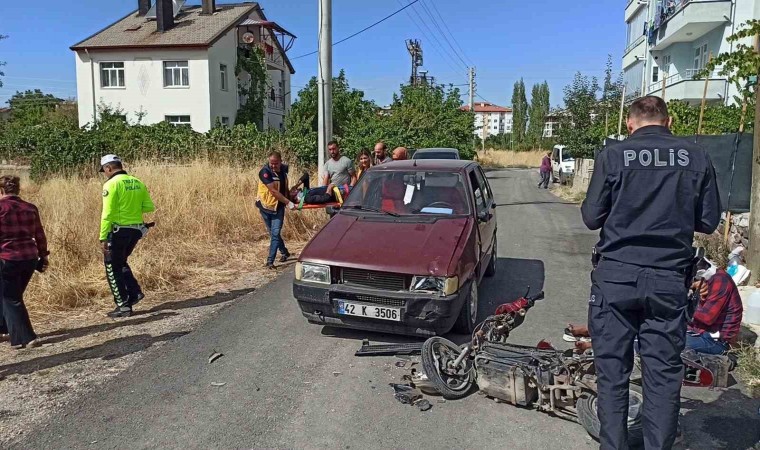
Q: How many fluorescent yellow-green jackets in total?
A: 1